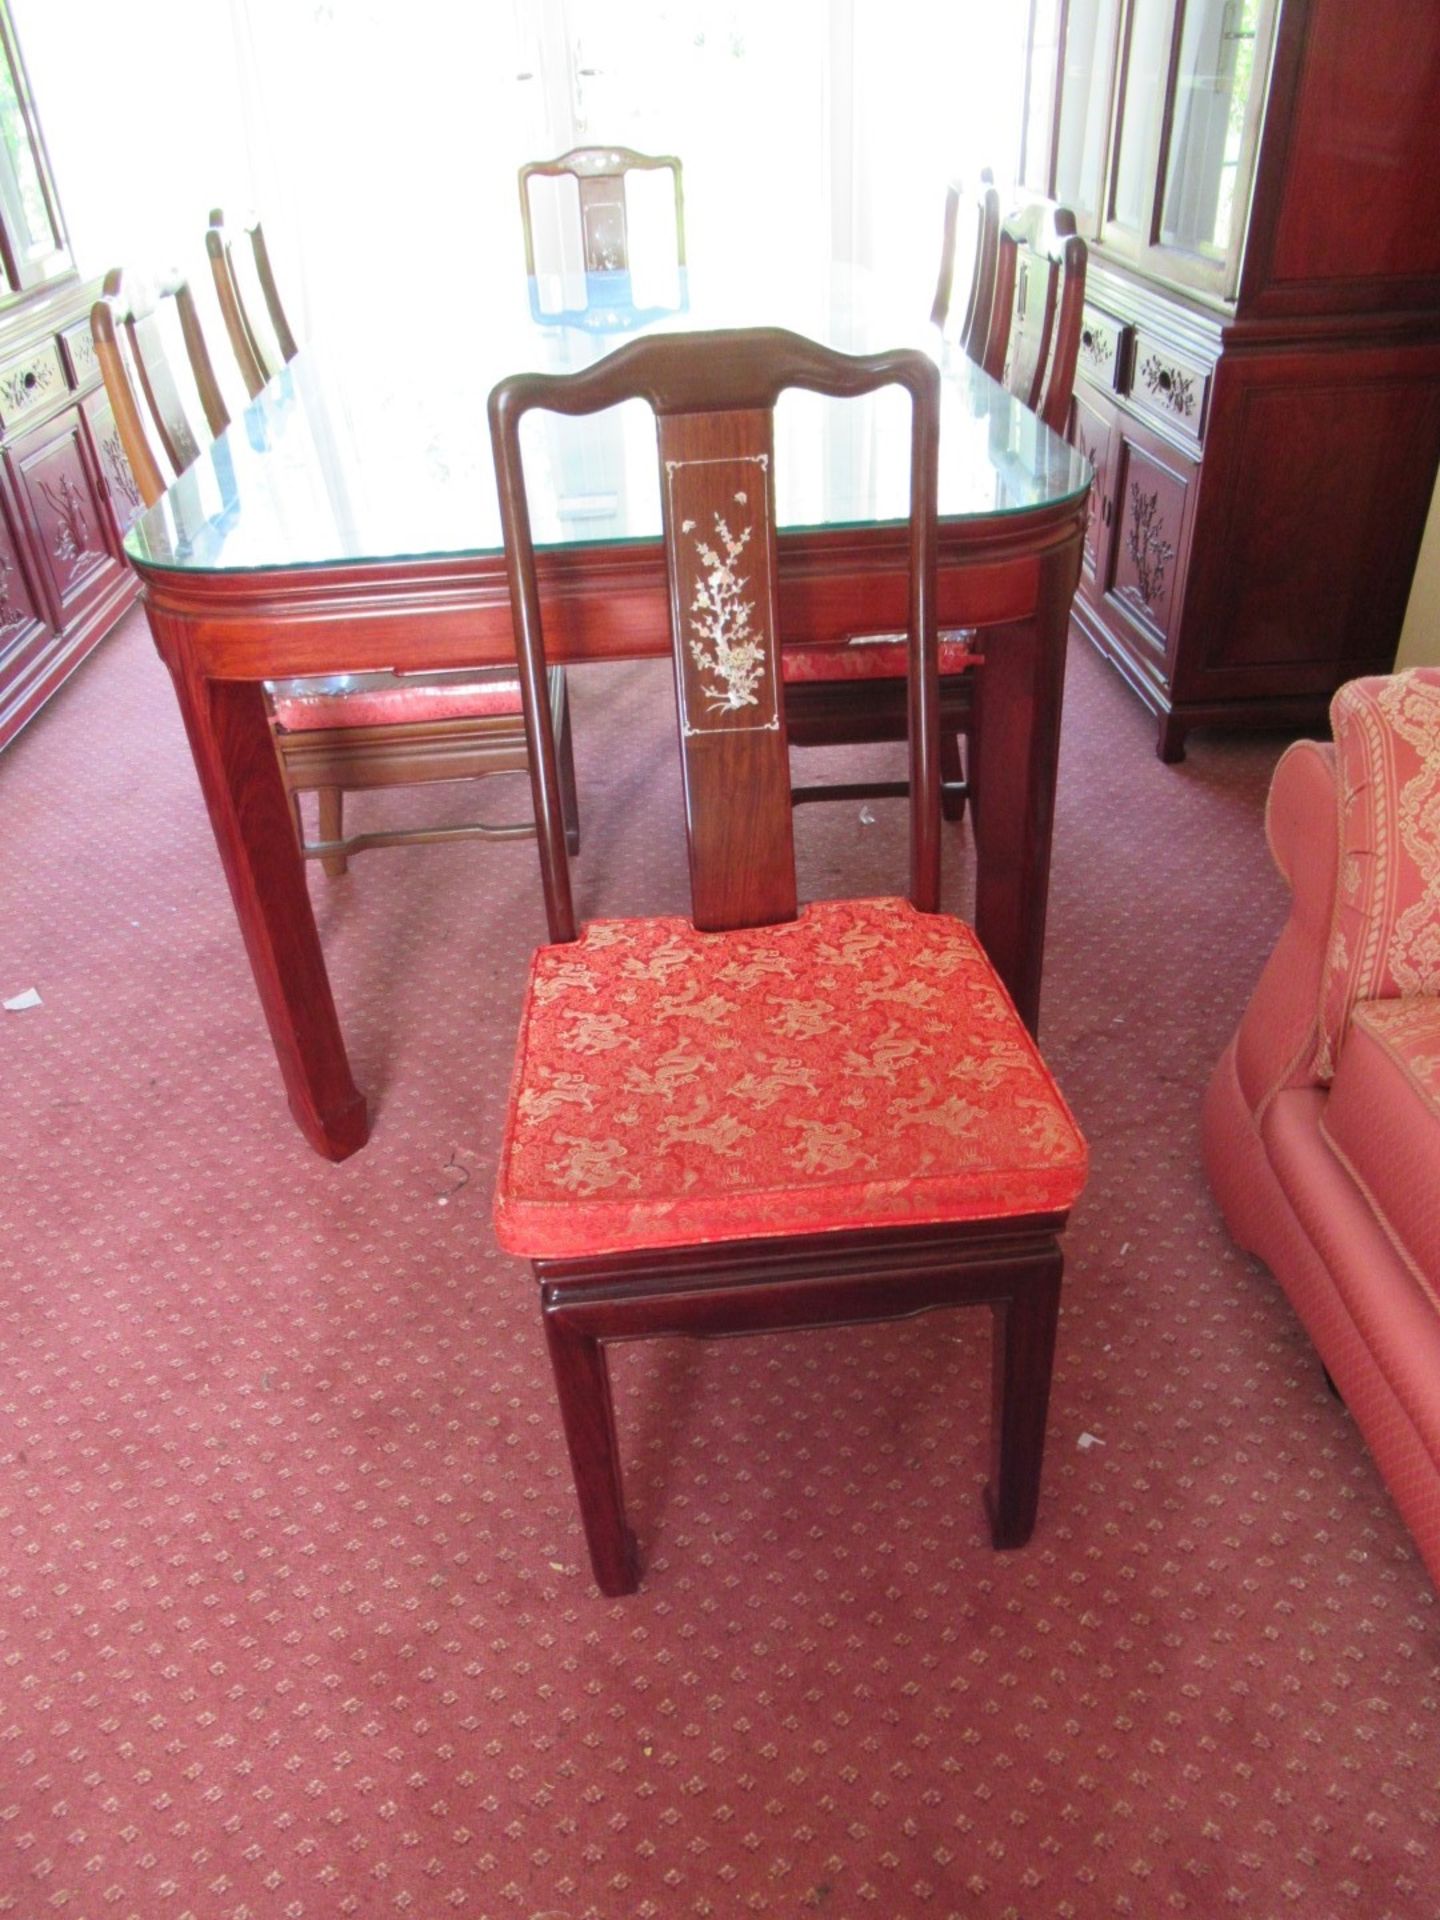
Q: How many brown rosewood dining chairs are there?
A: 6